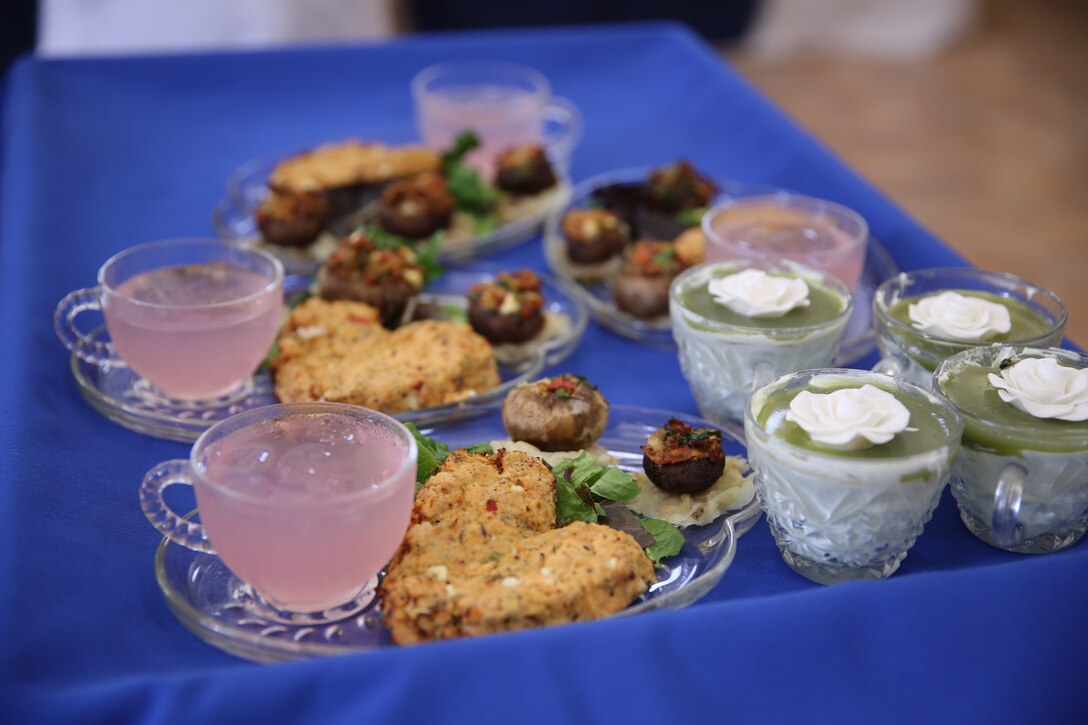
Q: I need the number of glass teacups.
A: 8